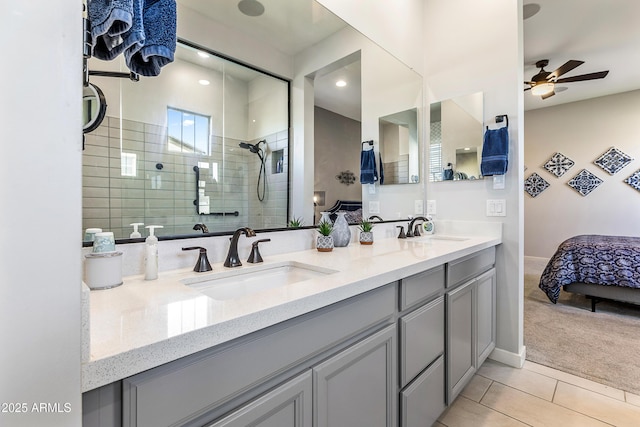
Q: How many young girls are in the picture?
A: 0